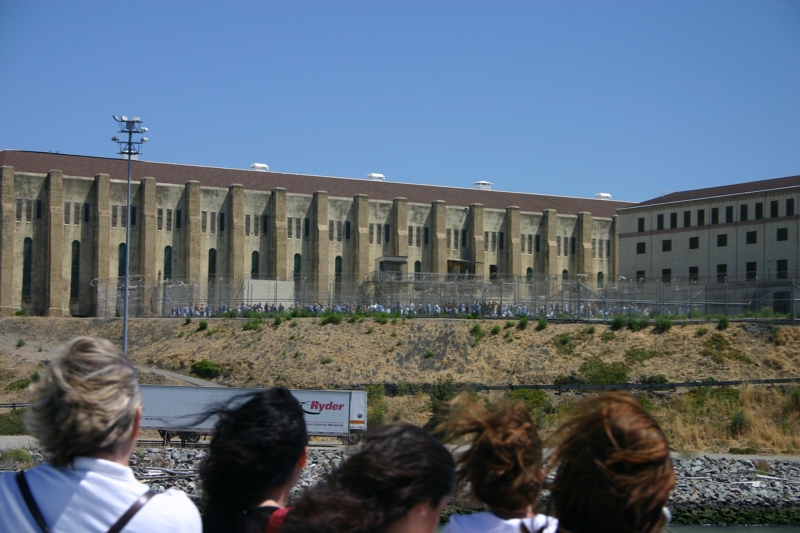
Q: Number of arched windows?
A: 12